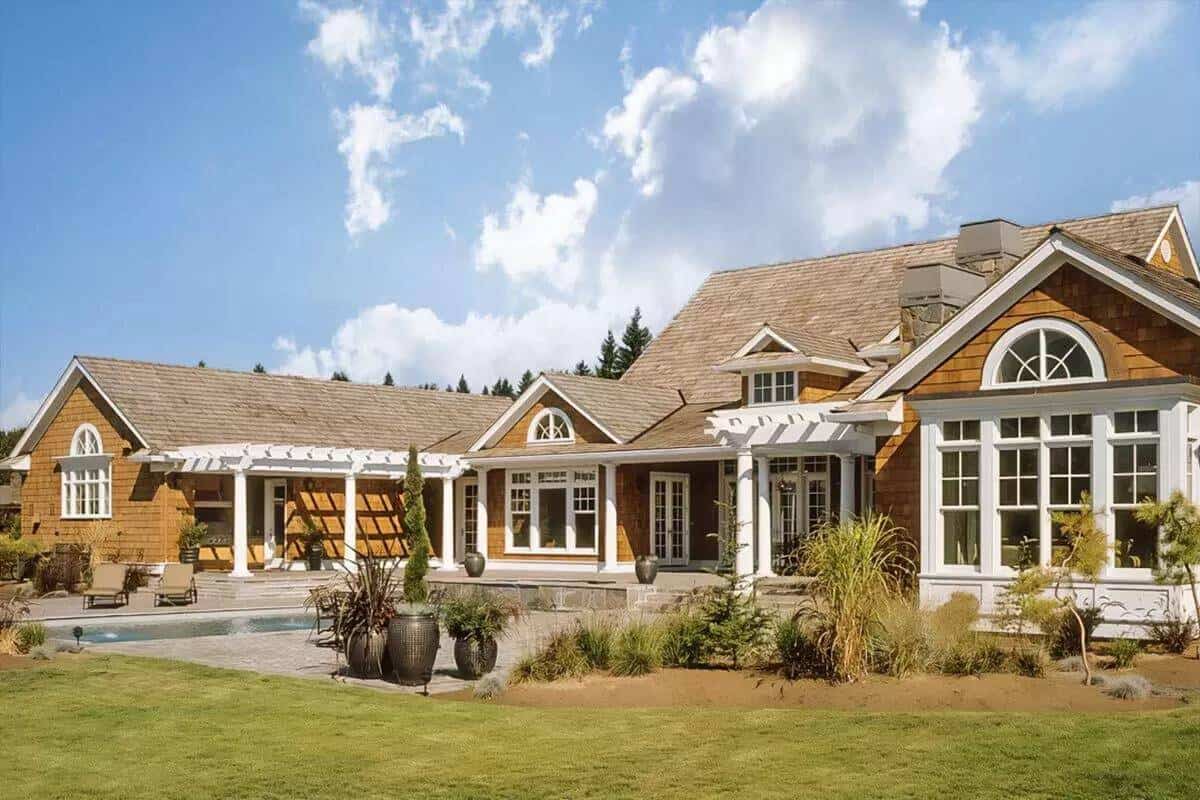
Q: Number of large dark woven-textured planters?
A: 3